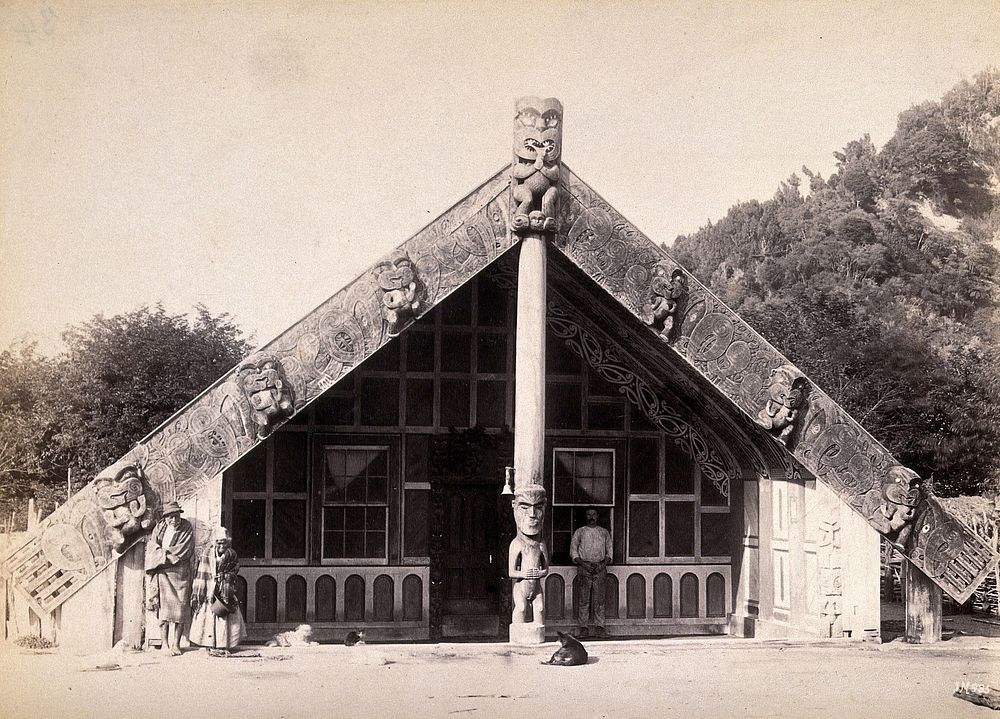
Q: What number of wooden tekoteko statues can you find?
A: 8